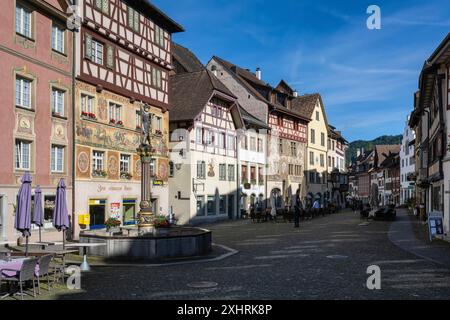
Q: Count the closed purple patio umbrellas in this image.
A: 3